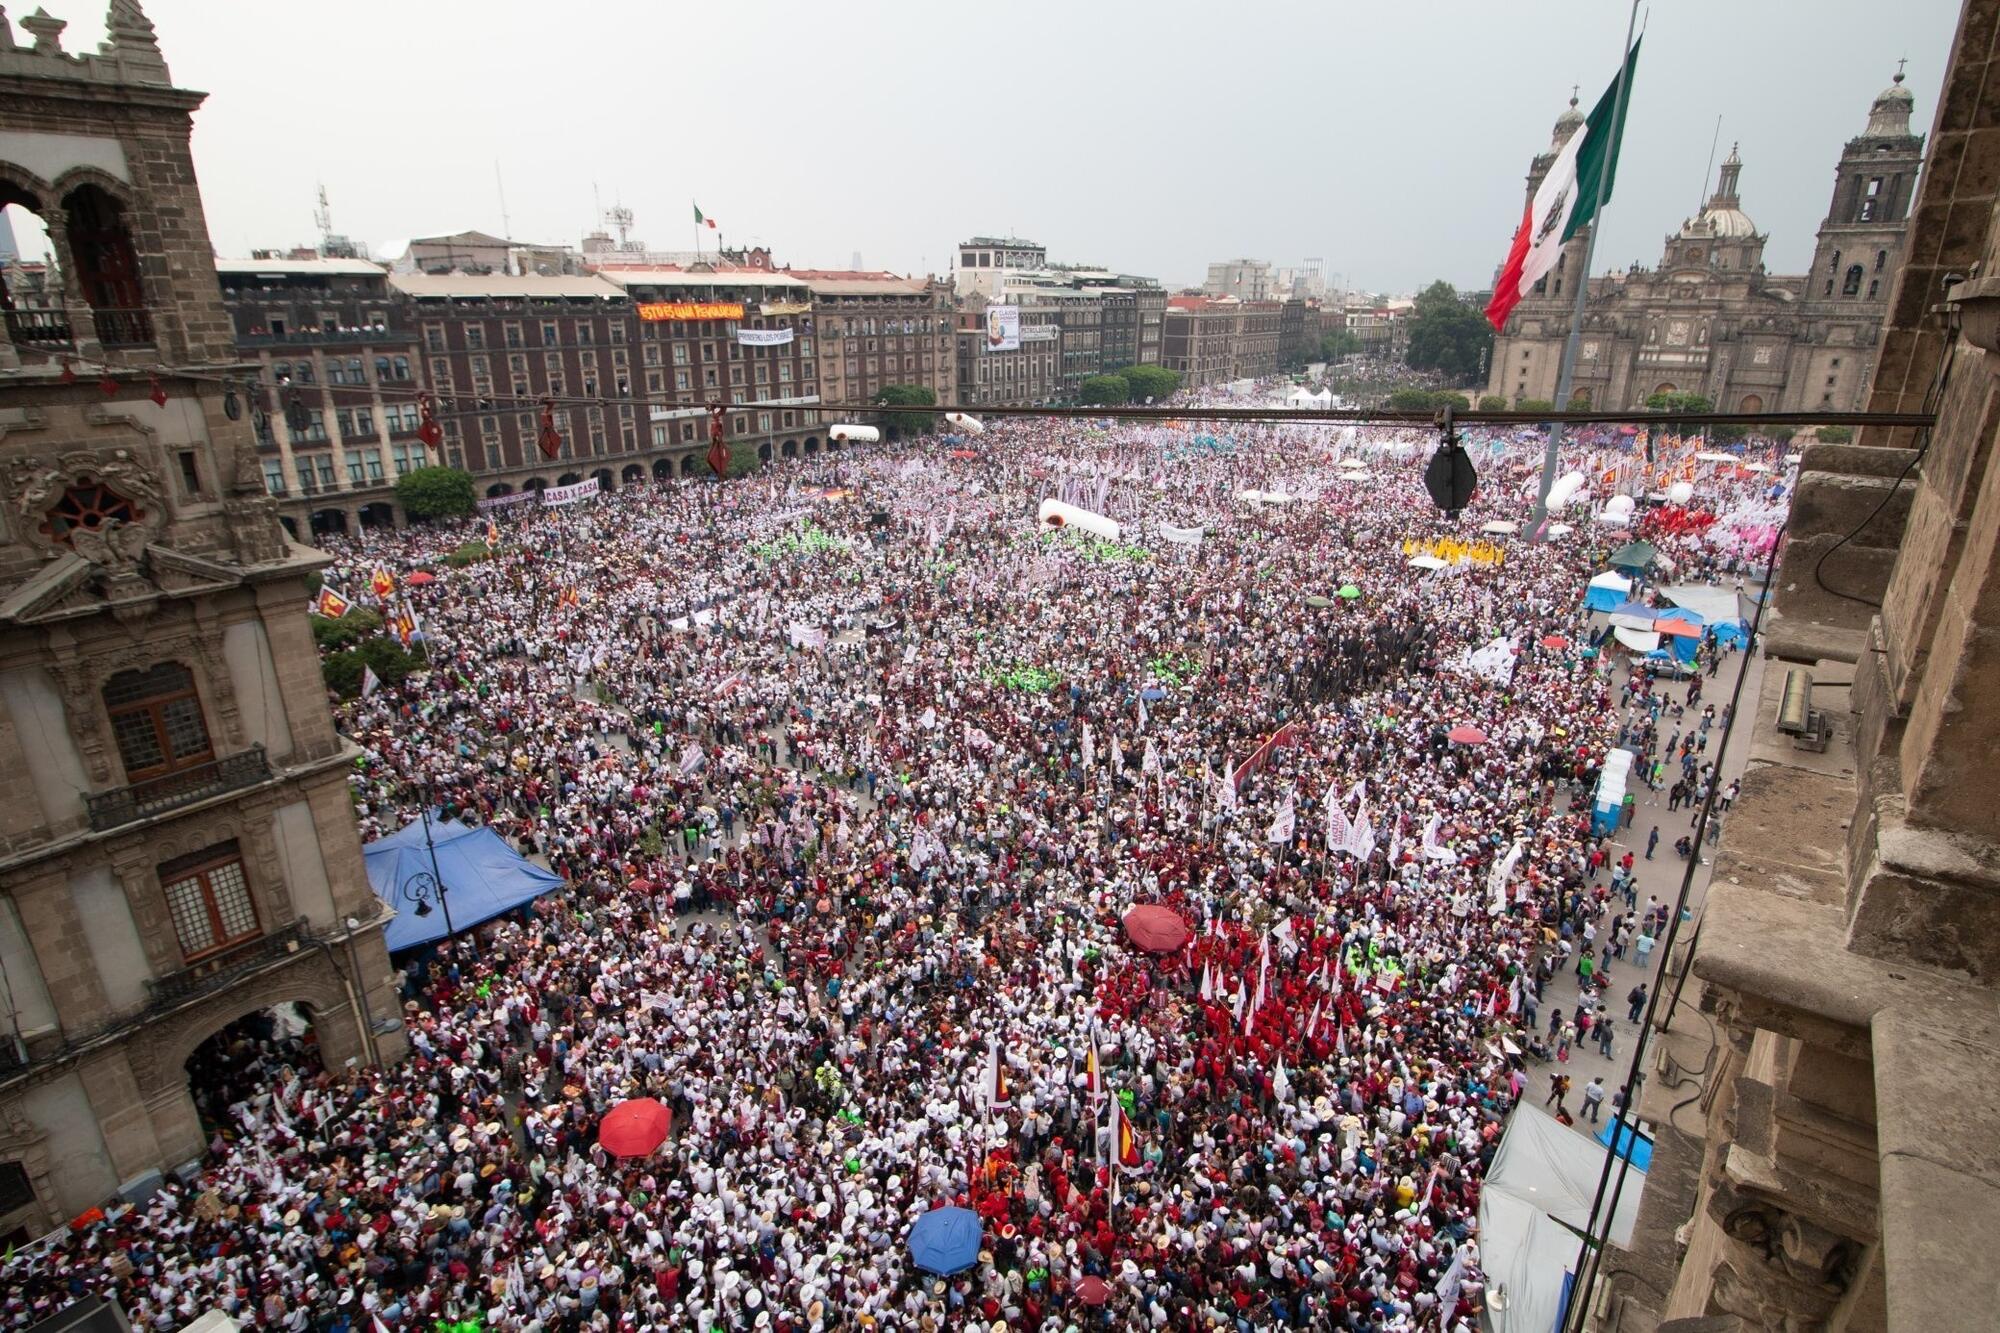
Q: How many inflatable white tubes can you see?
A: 4